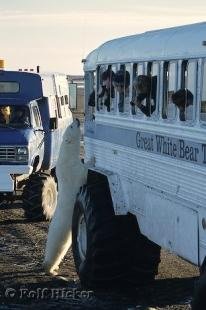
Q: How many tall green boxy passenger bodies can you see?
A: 0